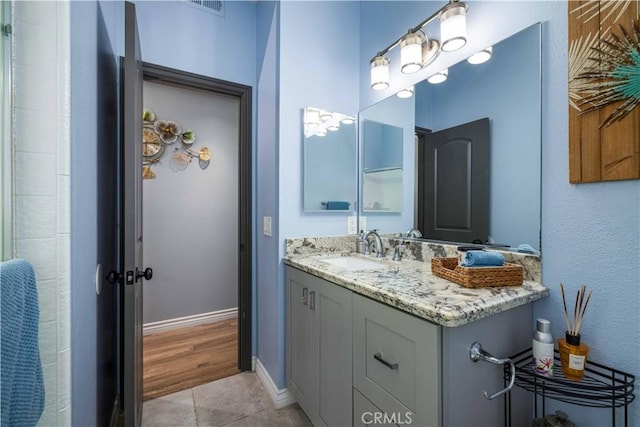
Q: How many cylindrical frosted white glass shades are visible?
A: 3